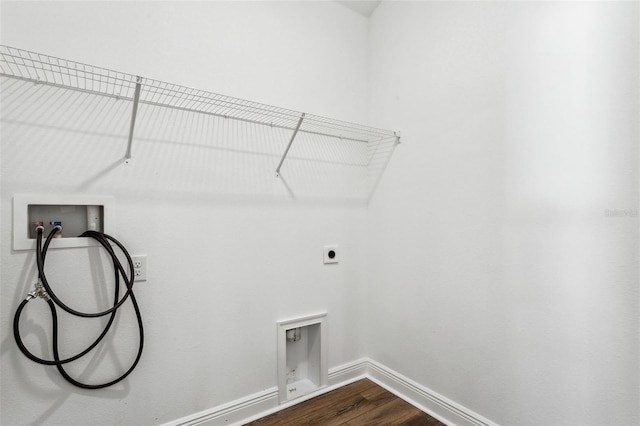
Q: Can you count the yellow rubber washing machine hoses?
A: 0